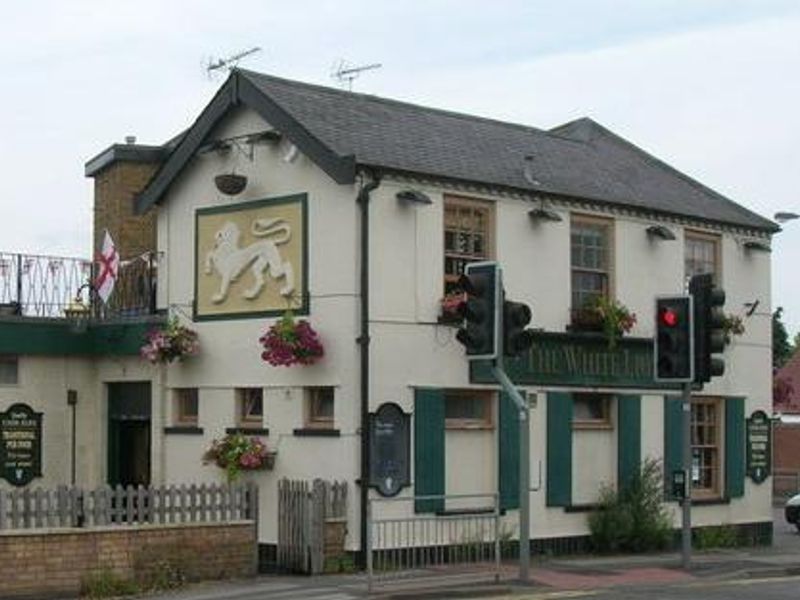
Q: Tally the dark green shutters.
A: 6